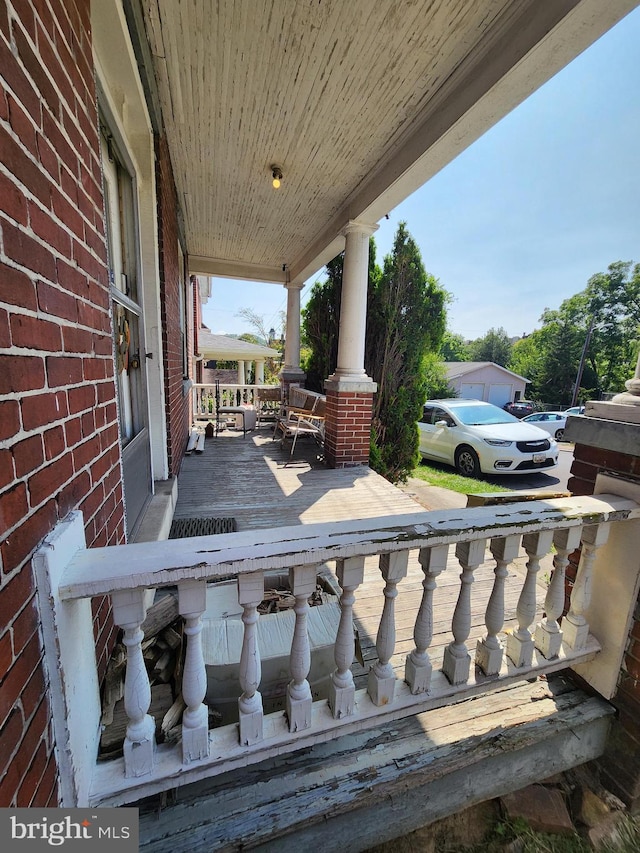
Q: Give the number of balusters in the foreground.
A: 12